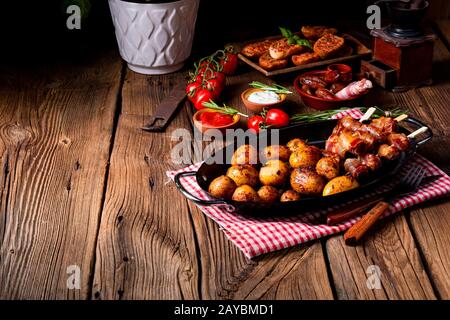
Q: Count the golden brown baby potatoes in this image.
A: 13